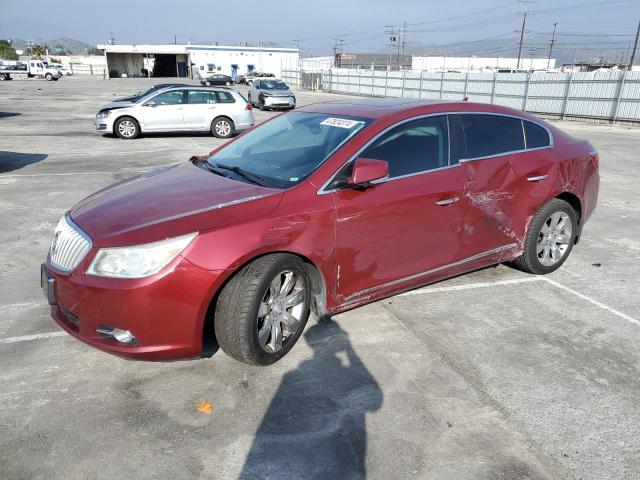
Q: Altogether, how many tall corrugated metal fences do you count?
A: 1